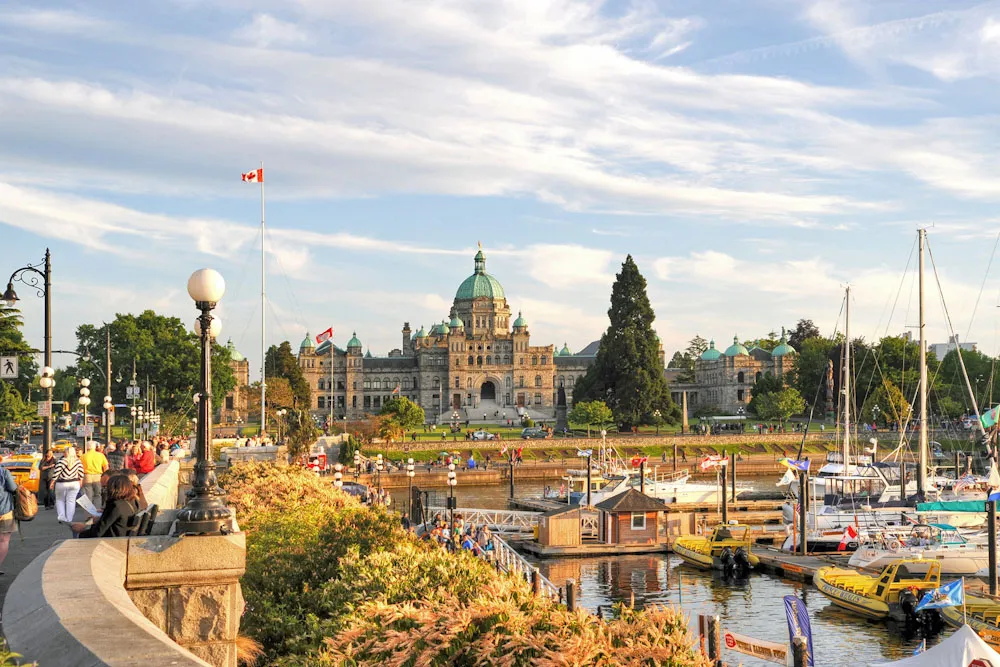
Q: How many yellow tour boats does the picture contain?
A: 3